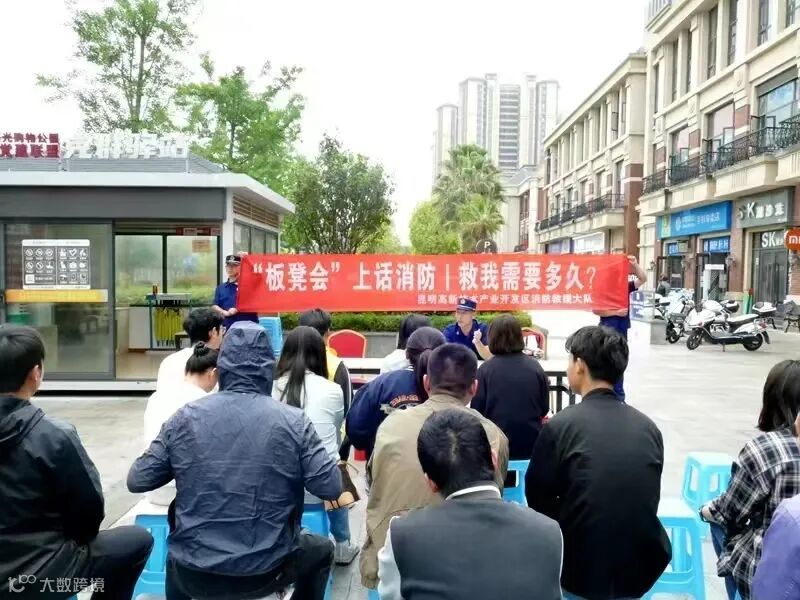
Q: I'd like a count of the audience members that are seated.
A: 14